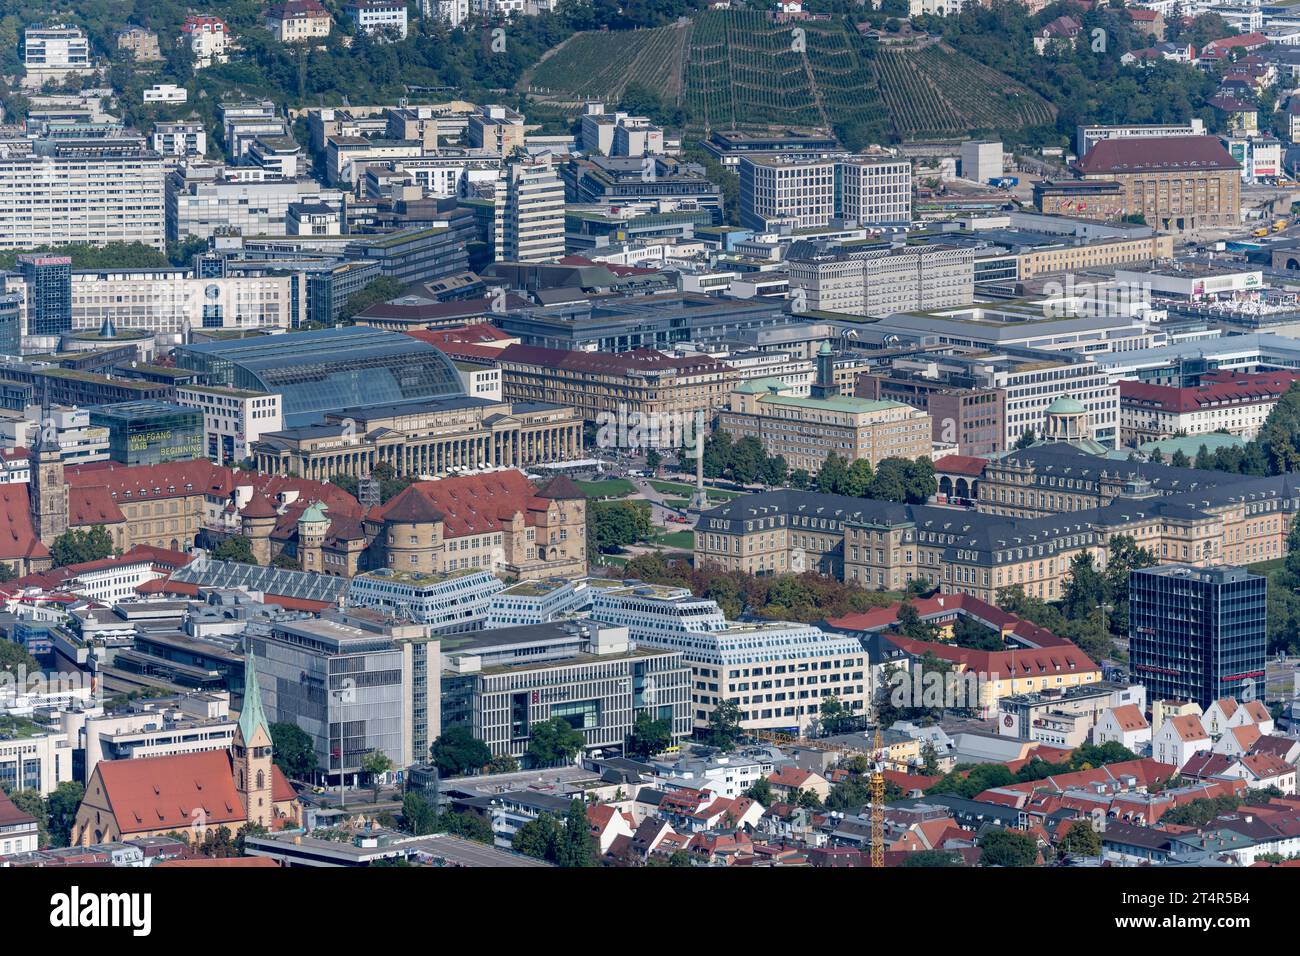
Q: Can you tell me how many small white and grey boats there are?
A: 0